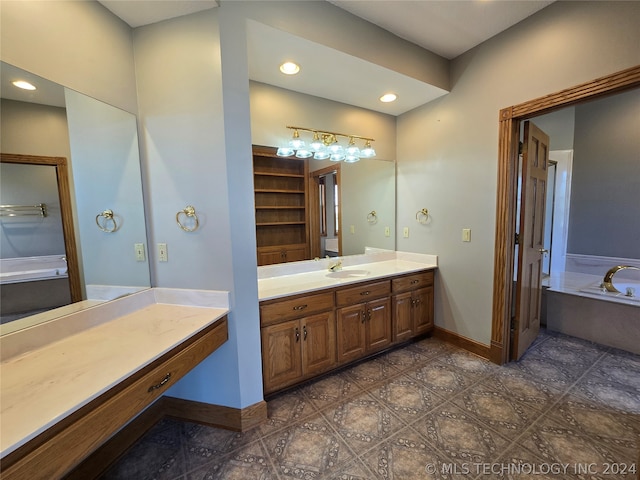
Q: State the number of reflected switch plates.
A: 3